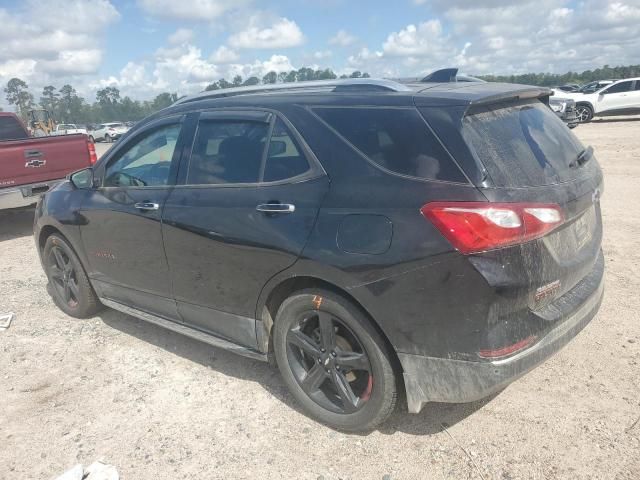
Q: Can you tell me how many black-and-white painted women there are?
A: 0